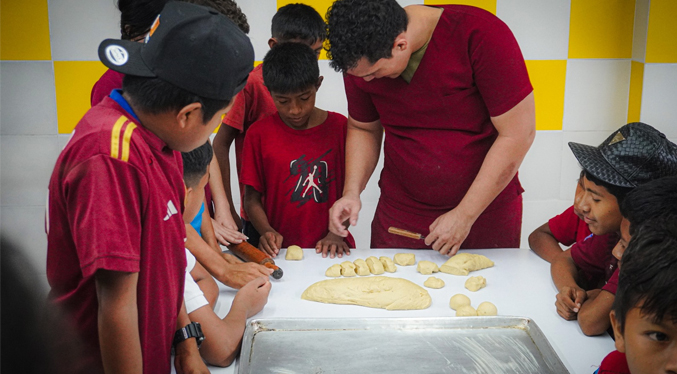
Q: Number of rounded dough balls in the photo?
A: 3